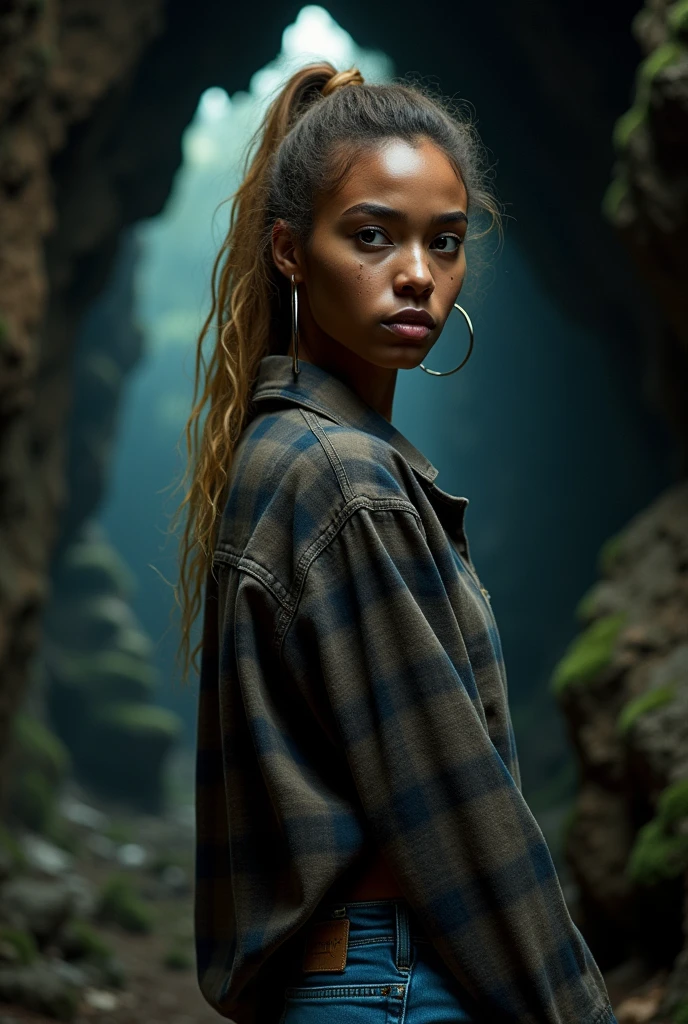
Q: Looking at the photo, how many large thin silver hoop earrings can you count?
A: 2